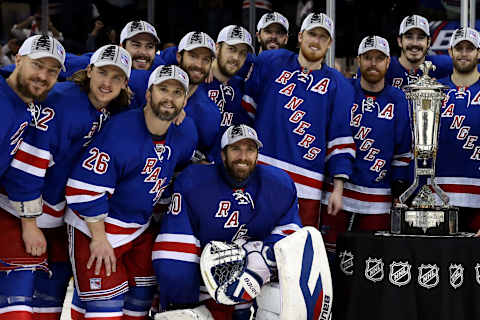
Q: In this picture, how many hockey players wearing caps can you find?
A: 12